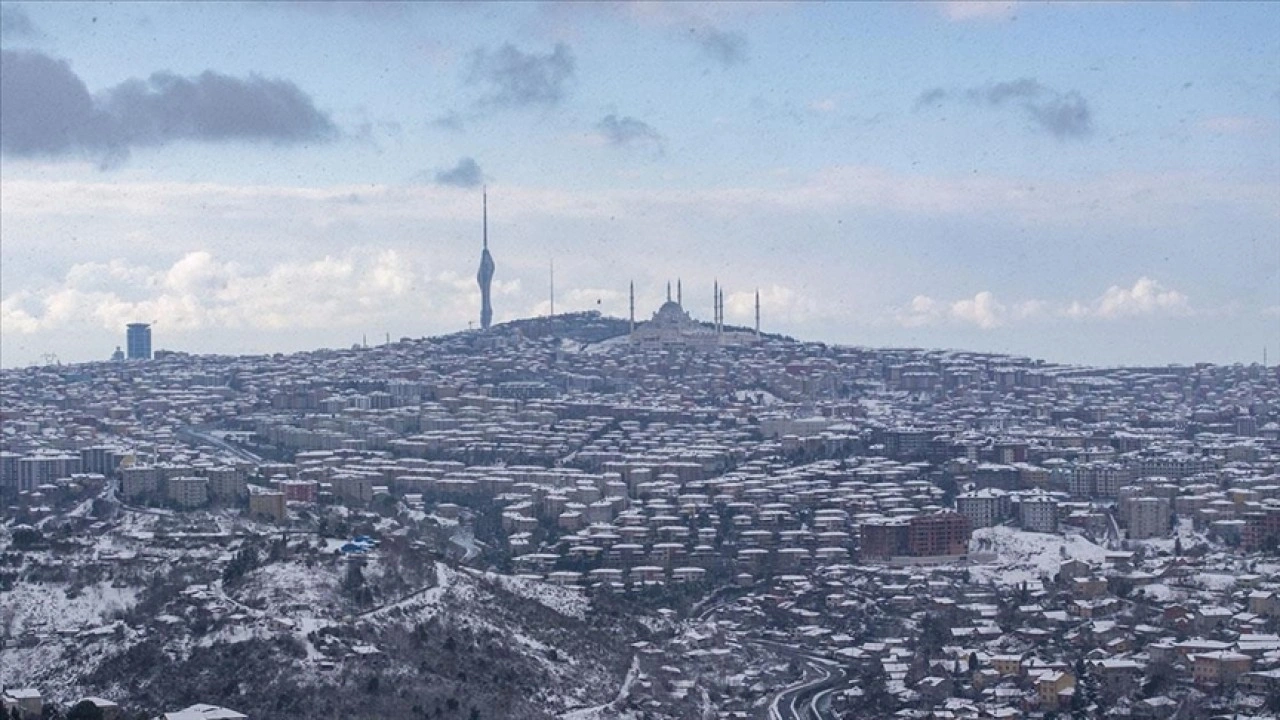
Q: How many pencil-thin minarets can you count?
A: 6